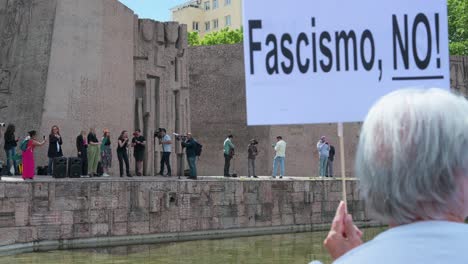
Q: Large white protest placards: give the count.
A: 1